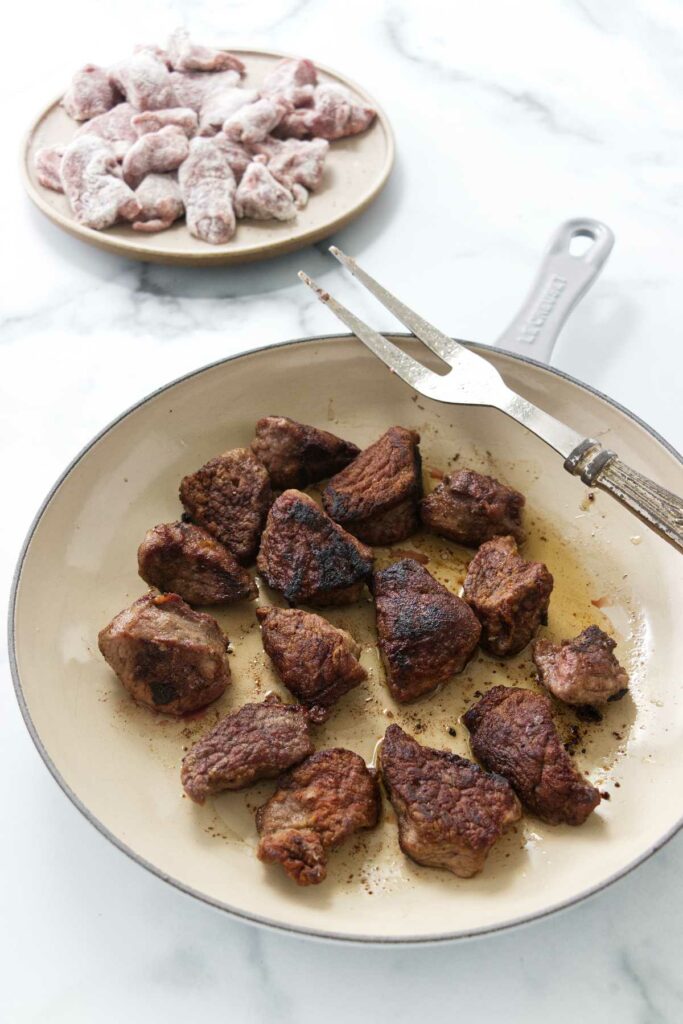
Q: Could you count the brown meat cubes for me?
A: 15